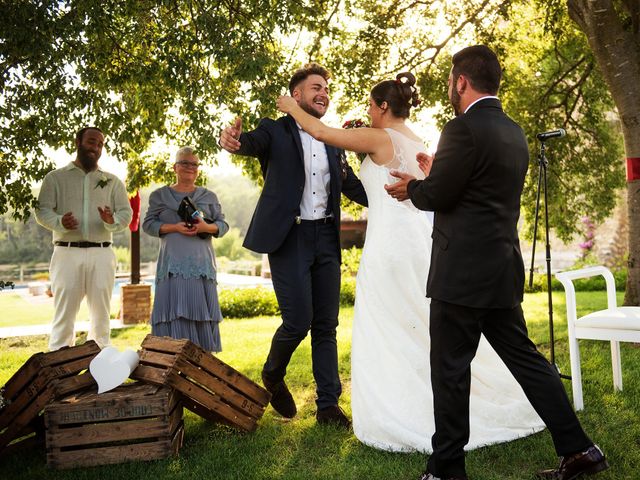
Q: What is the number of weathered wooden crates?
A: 3